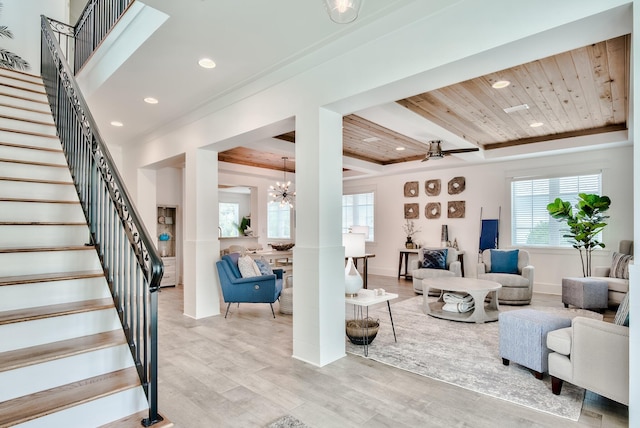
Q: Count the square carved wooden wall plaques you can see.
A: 6